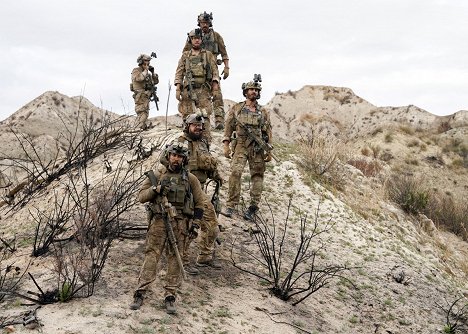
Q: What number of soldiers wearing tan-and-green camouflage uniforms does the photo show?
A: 6